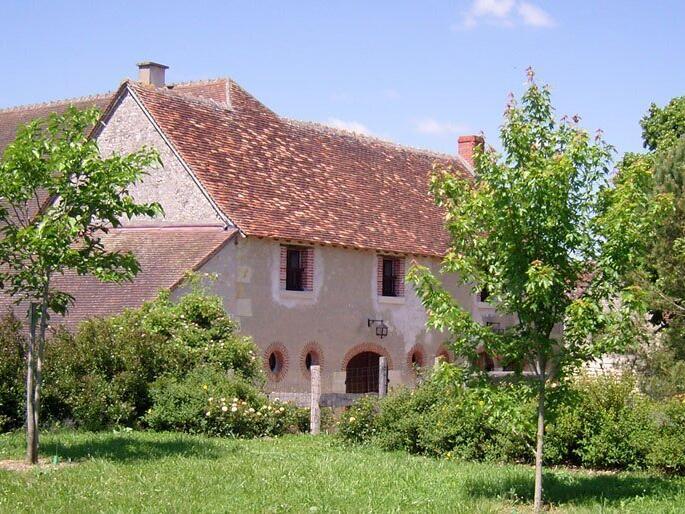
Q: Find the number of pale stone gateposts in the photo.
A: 2